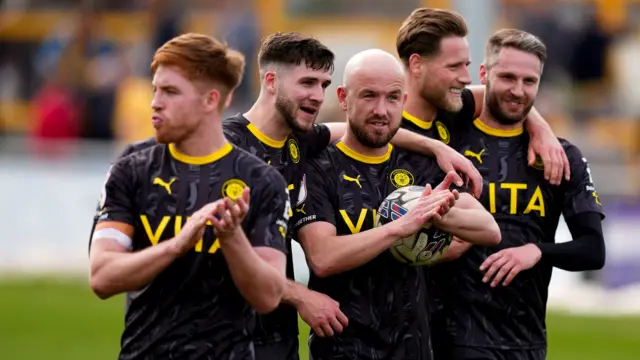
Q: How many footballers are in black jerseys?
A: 5